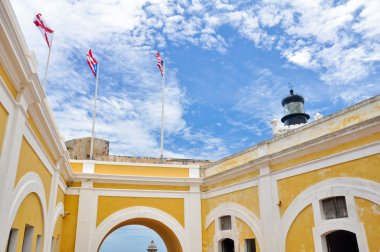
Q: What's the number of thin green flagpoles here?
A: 0